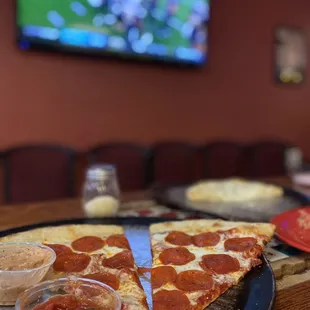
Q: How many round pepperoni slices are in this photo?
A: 14